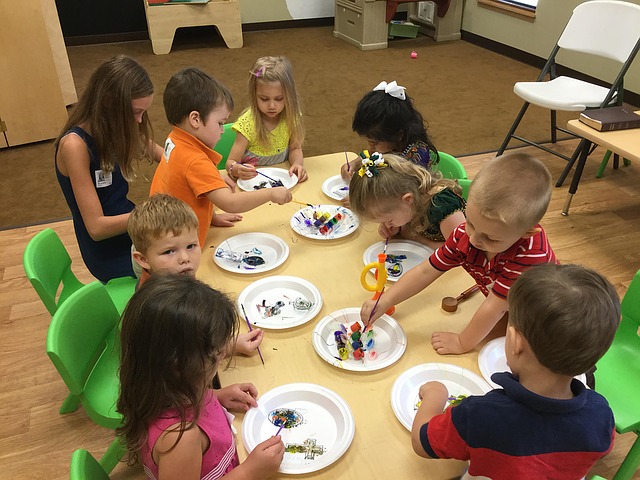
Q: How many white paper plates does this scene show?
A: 10